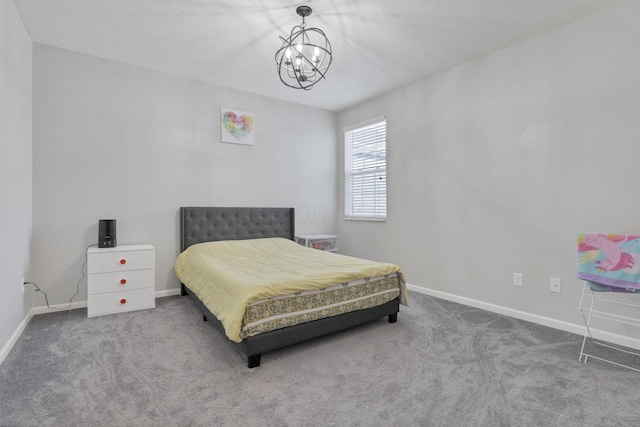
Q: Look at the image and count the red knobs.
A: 3